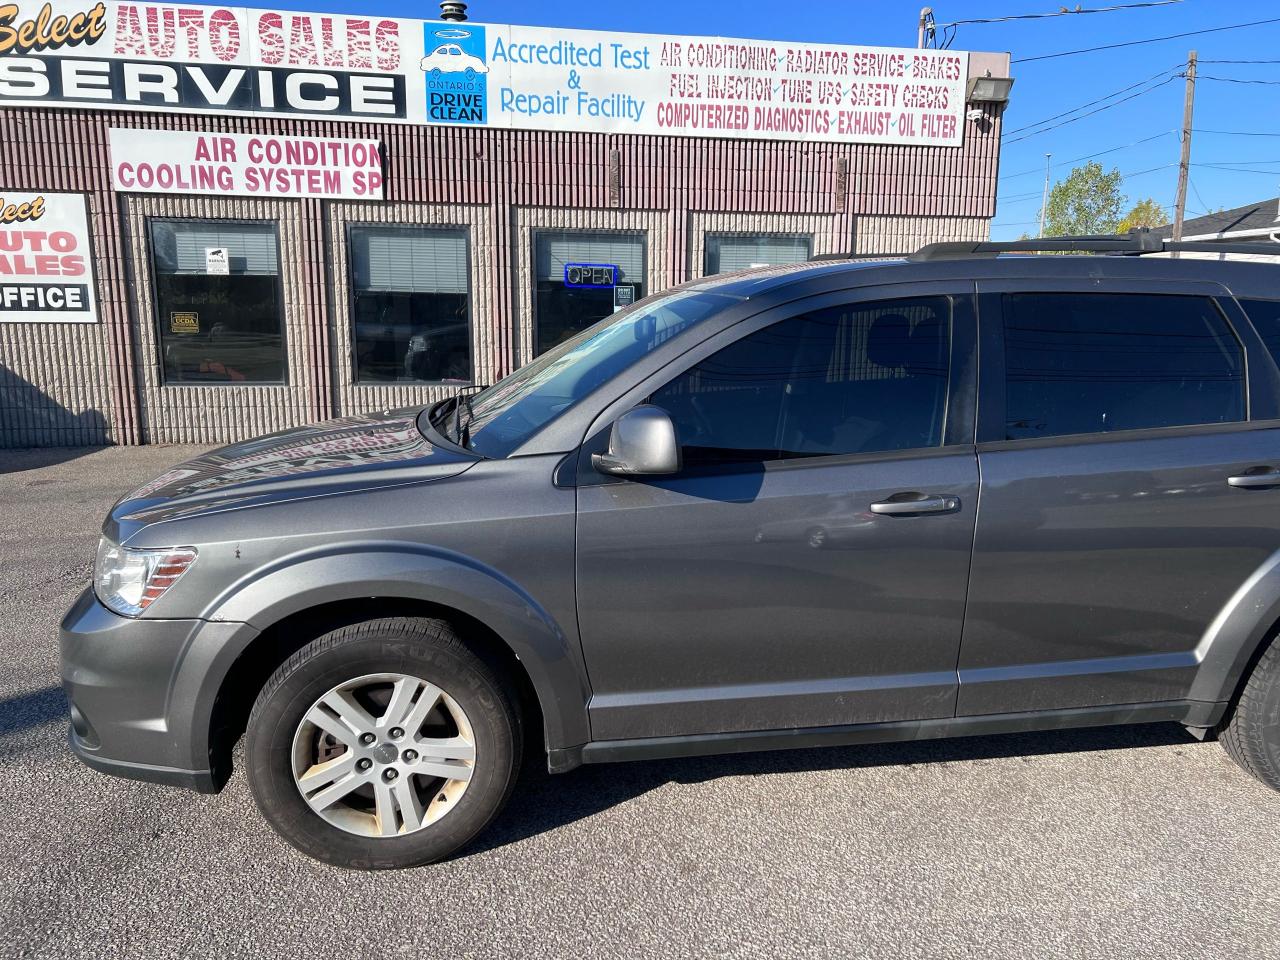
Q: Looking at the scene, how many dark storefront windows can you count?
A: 4